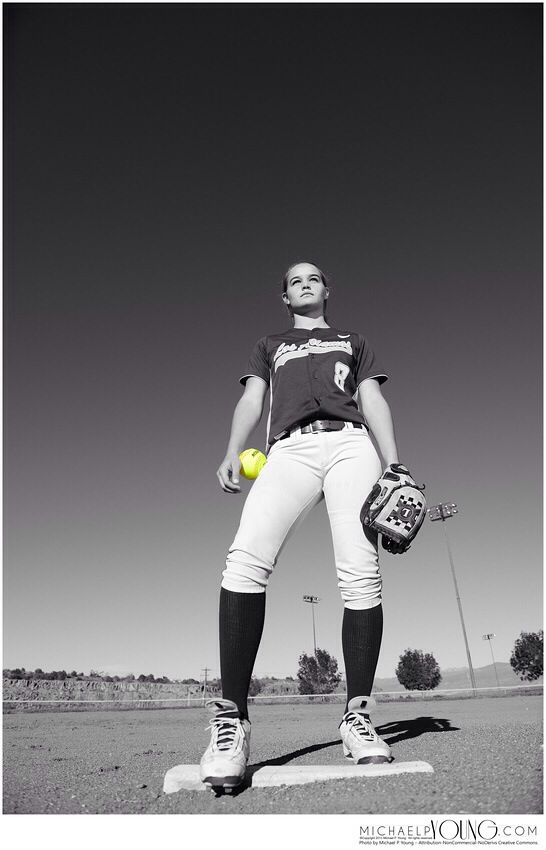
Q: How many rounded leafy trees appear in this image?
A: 3